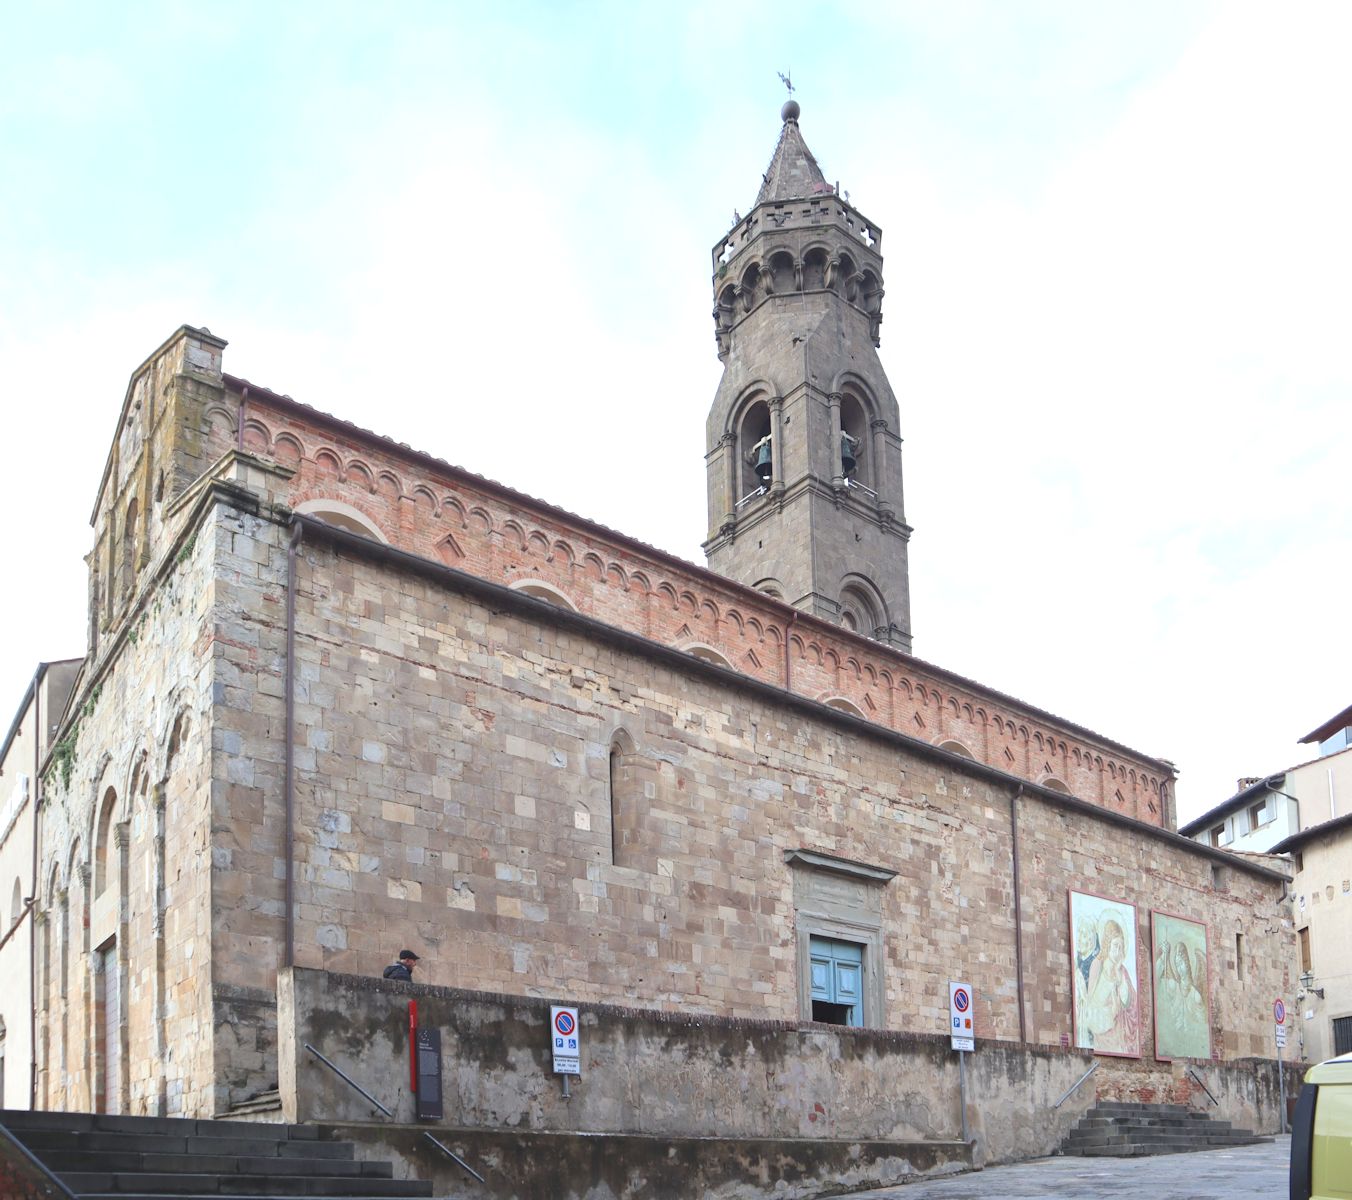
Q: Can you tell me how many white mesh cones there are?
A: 0